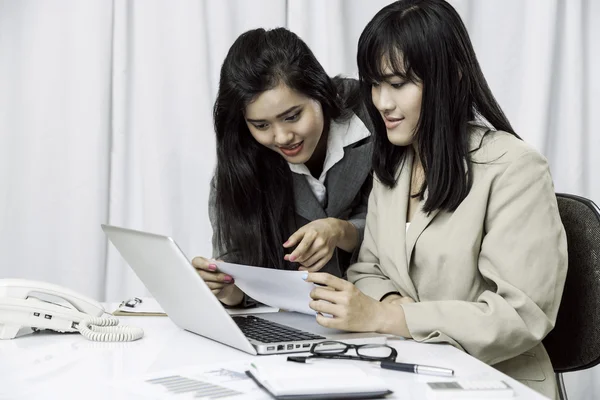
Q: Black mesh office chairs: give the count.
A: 1